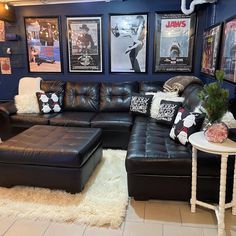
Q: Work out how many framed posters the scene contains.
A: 6